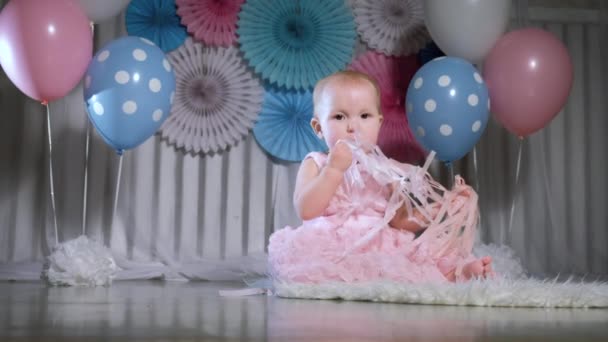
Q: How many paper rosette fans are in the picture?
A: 8